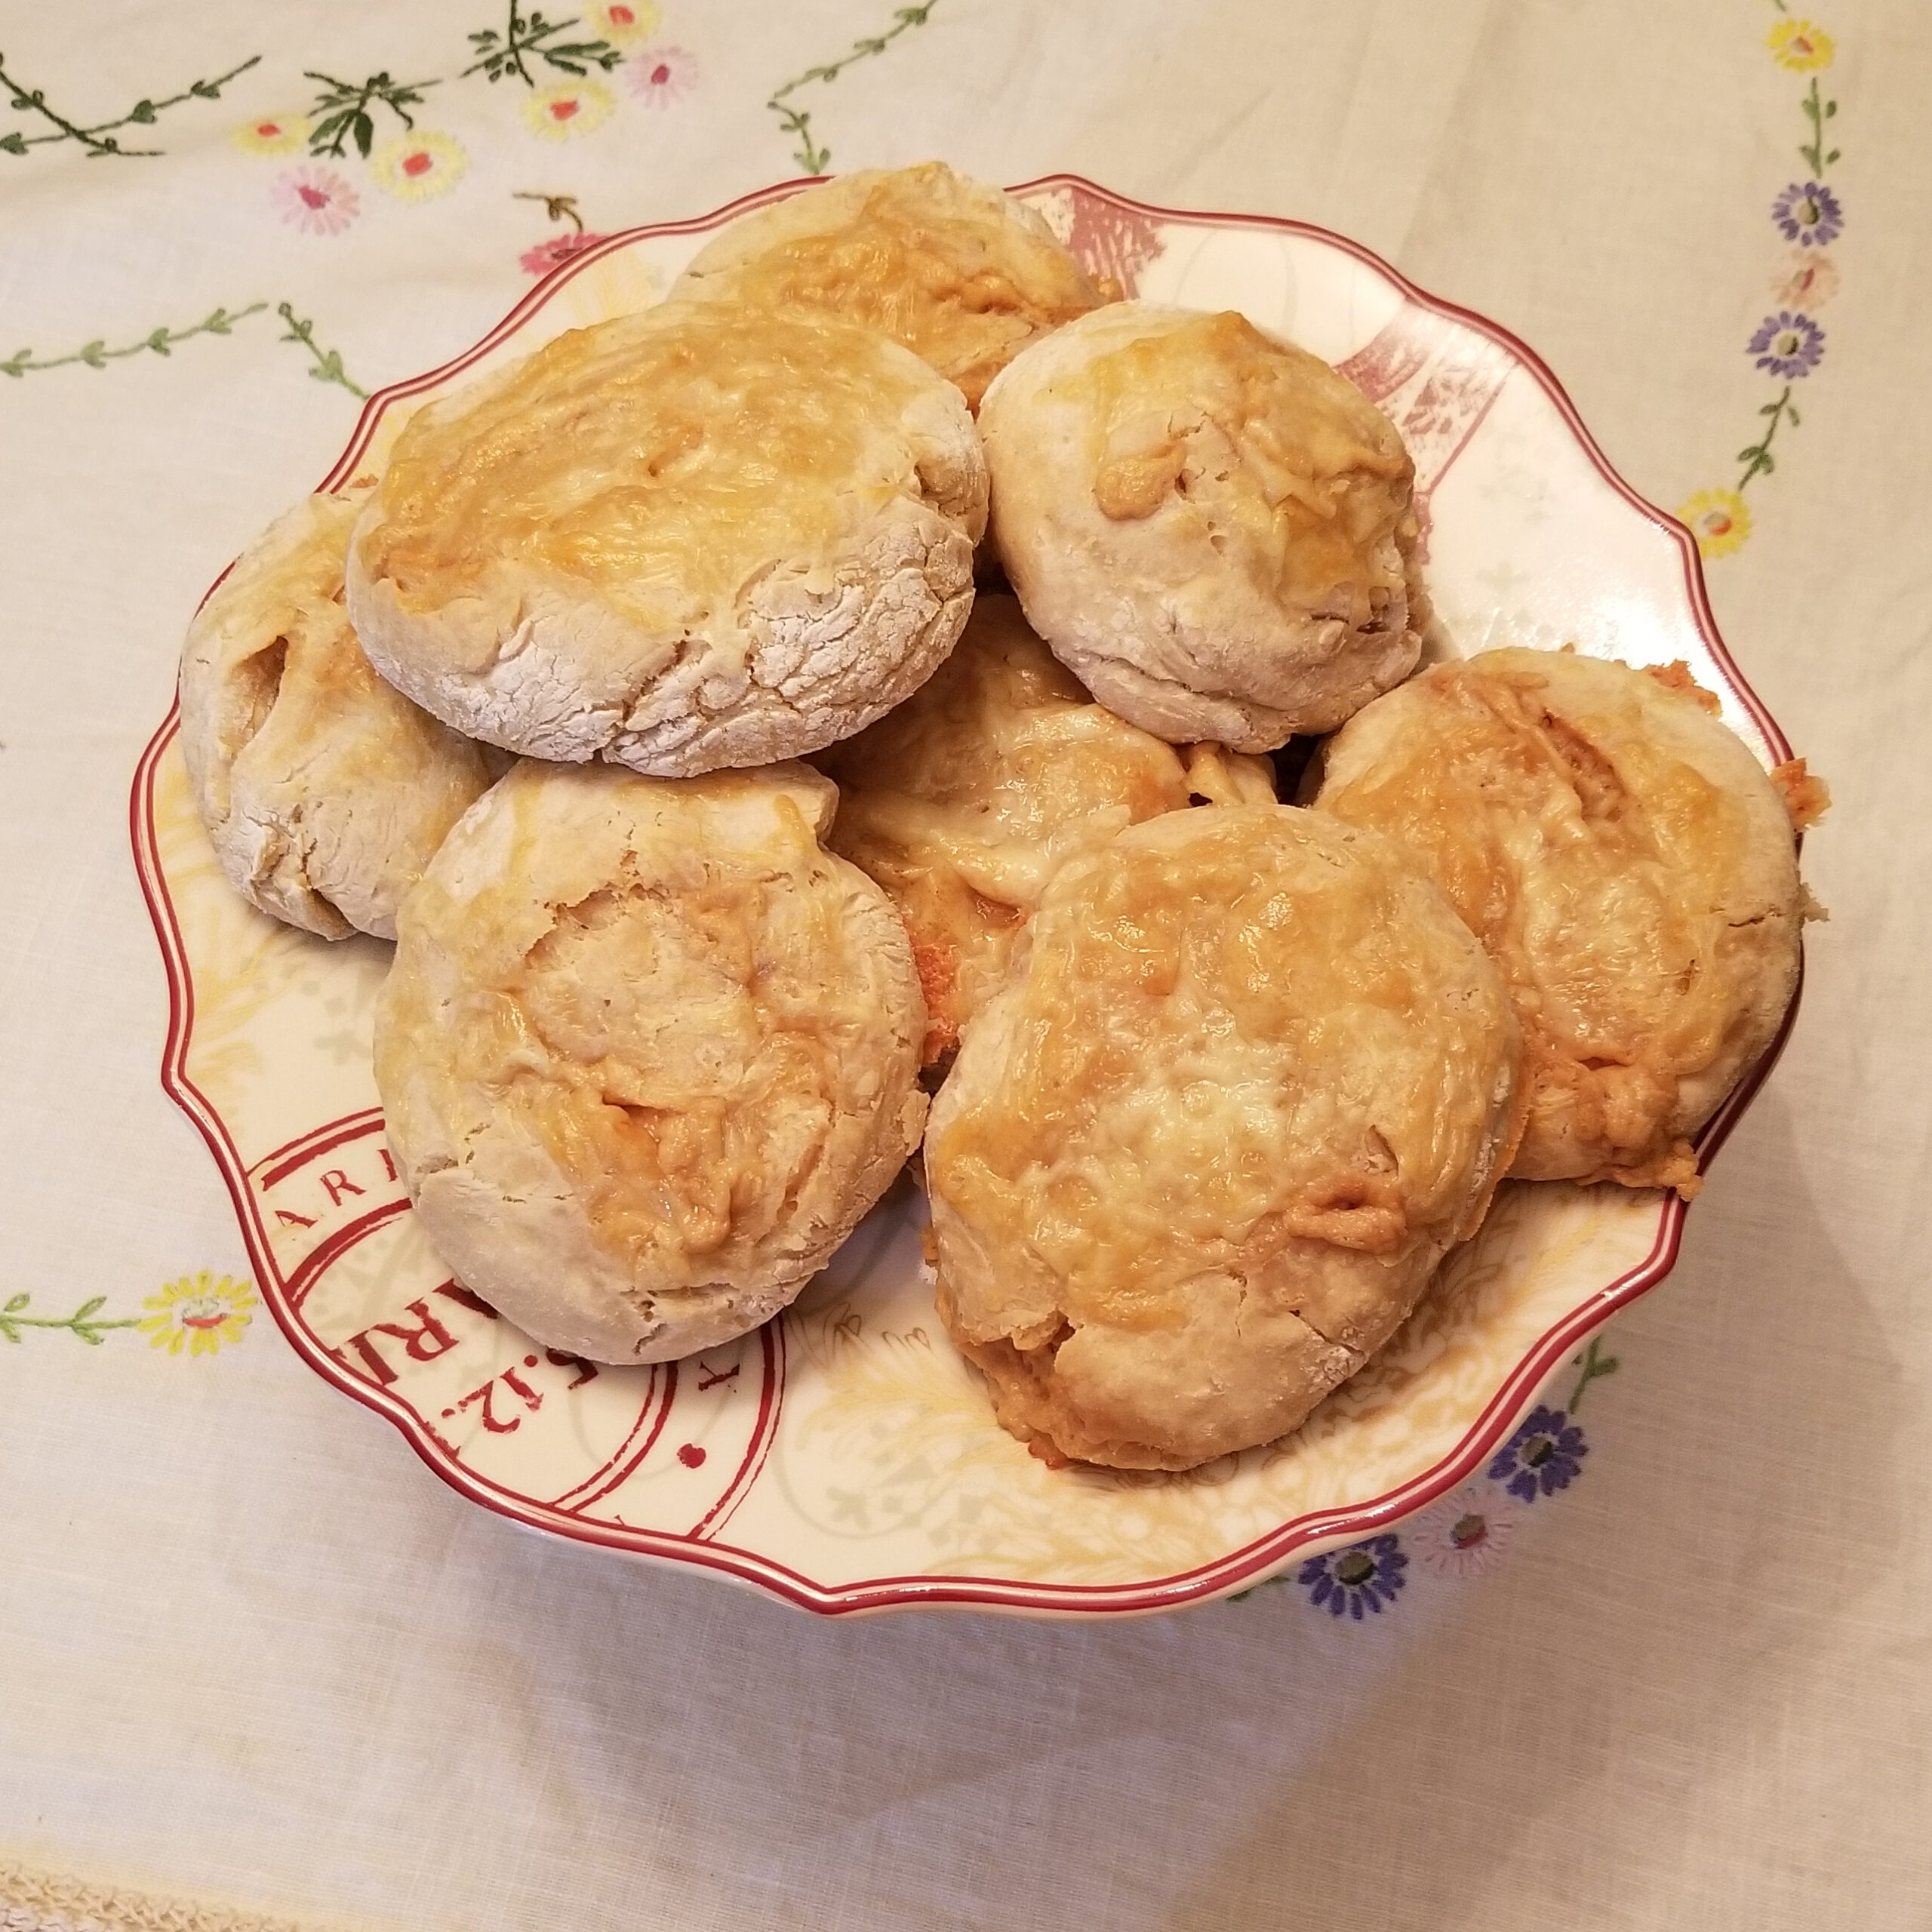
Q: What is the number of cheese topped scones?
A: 8